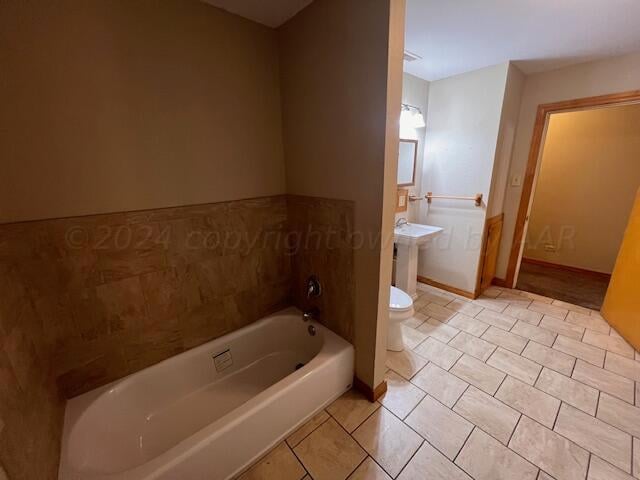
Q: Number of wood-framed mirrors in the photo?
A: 1